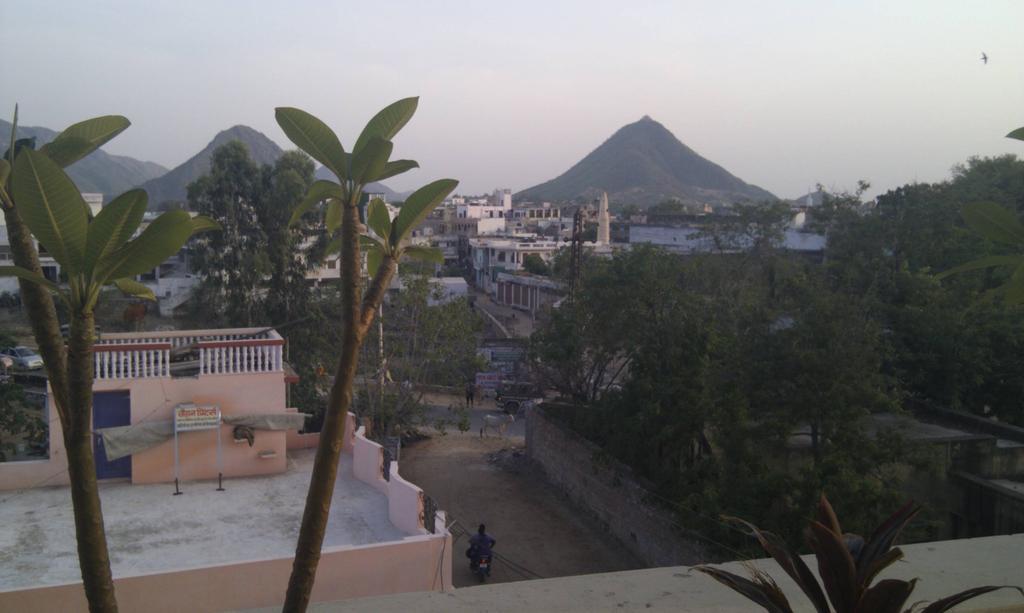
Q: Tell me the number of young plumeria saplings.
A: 2